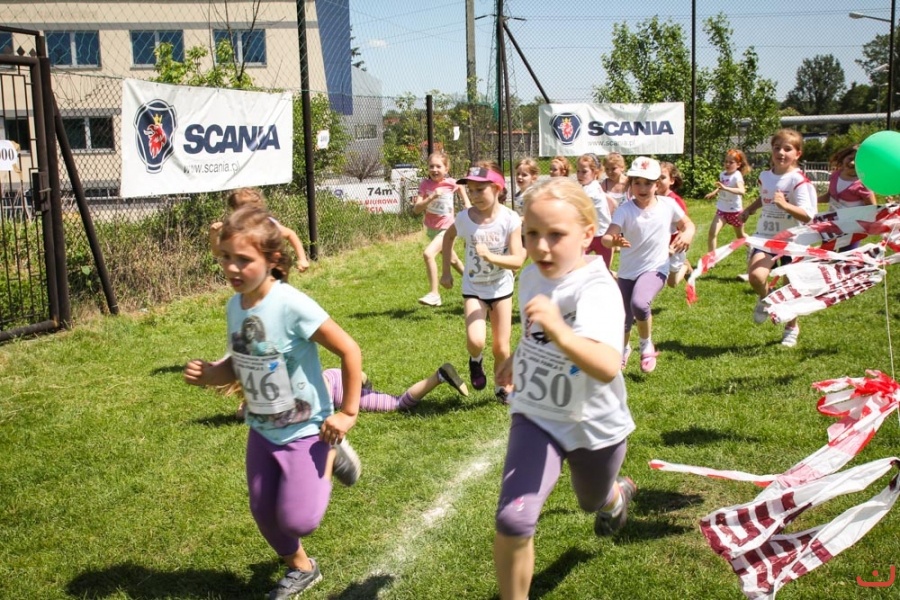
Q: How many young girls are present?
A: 15